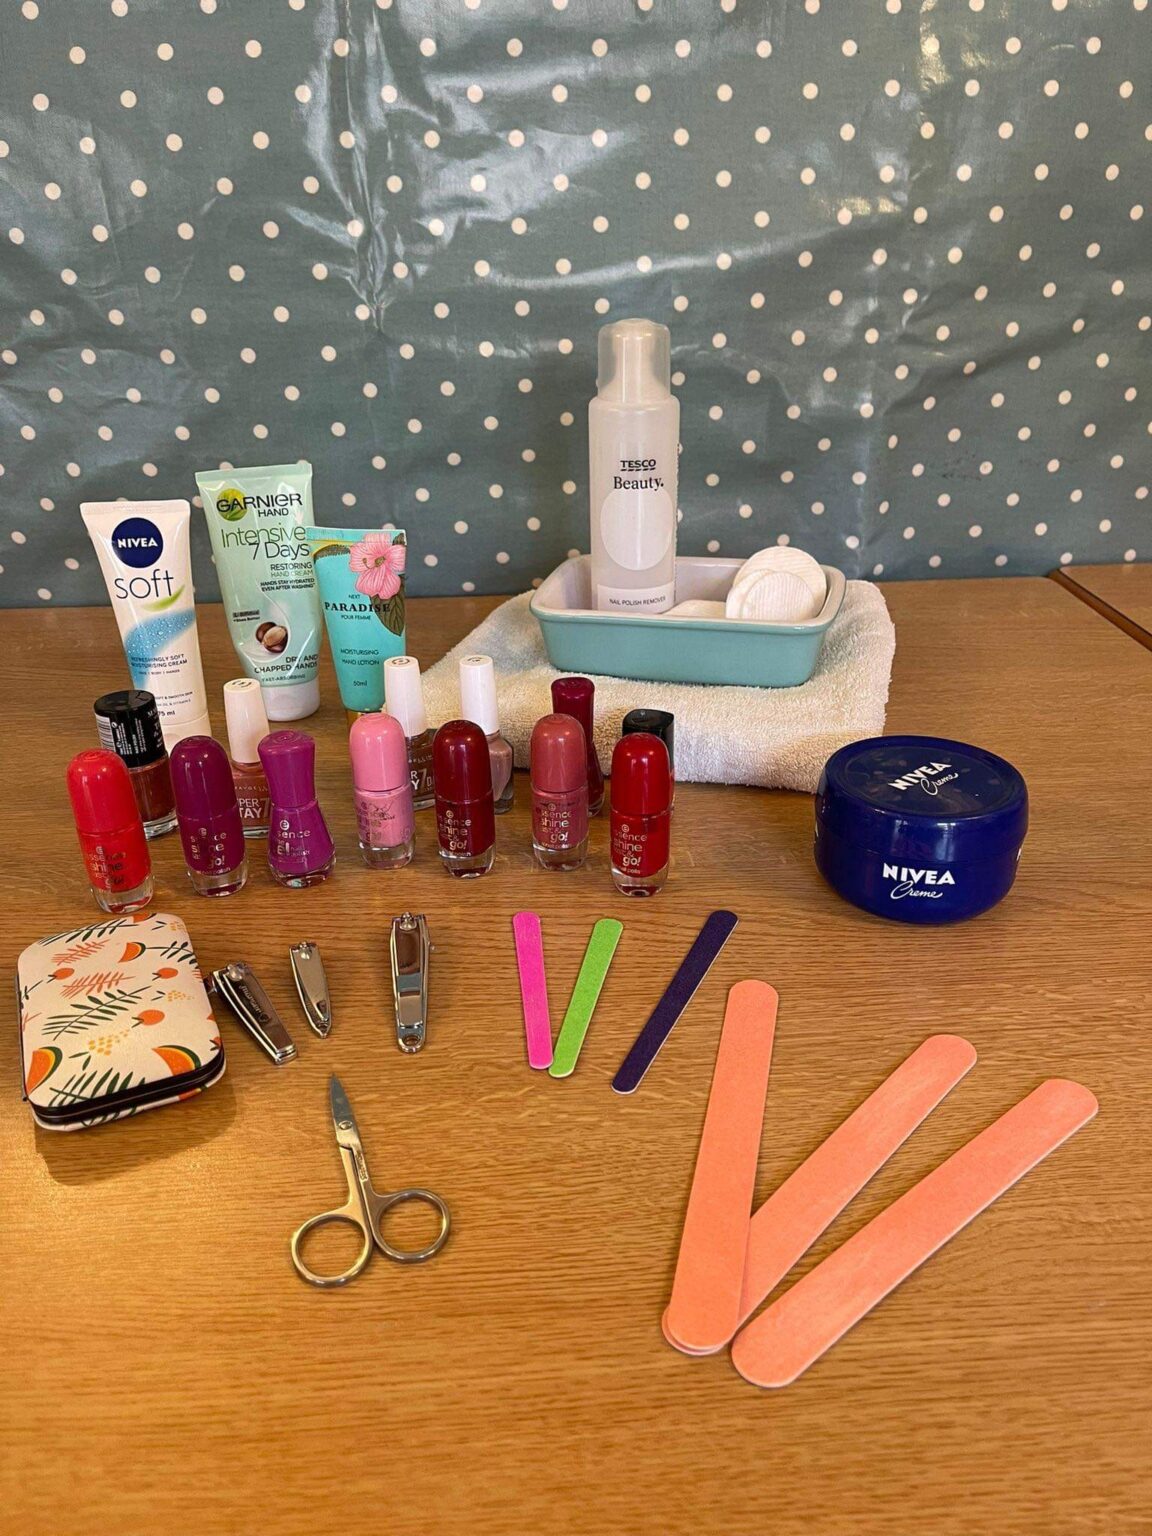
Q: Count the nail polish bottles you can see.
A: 13